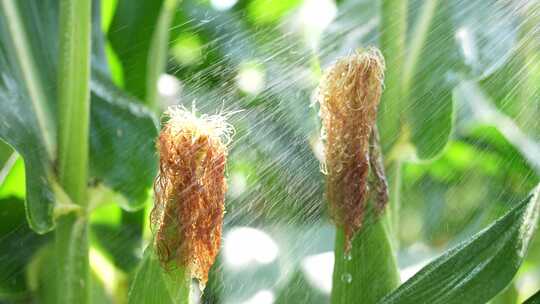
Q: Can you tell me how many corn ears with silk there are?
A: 2